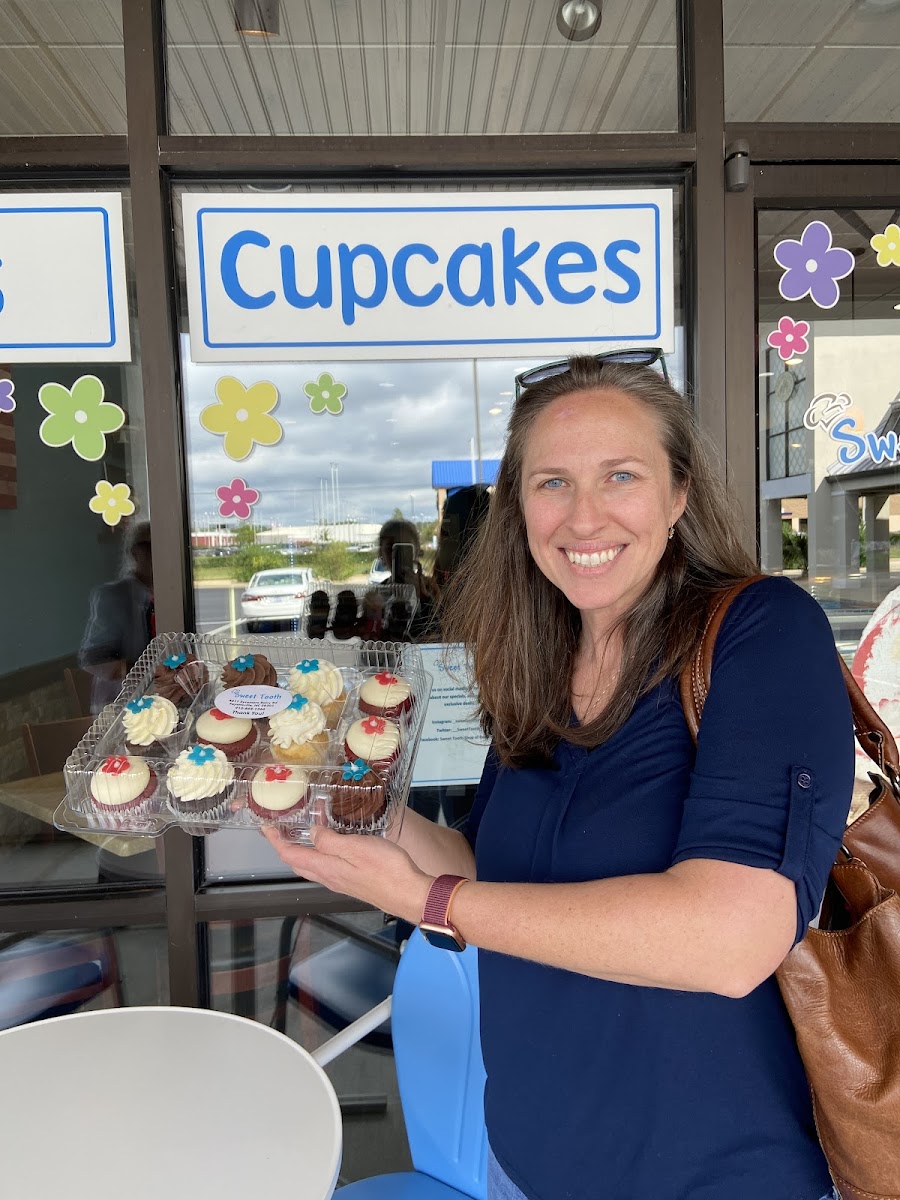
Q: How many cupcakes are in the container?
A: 12